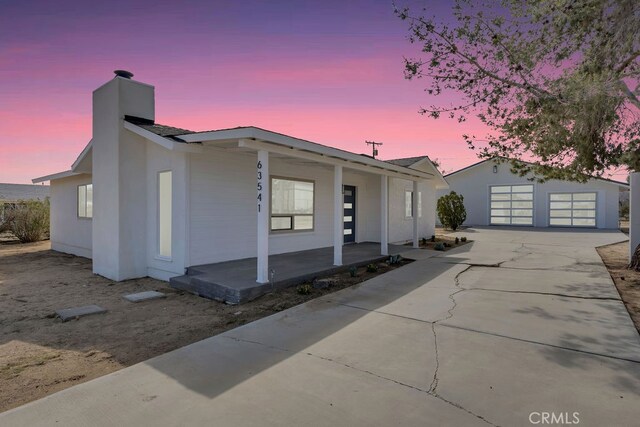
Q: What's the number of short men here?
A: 0